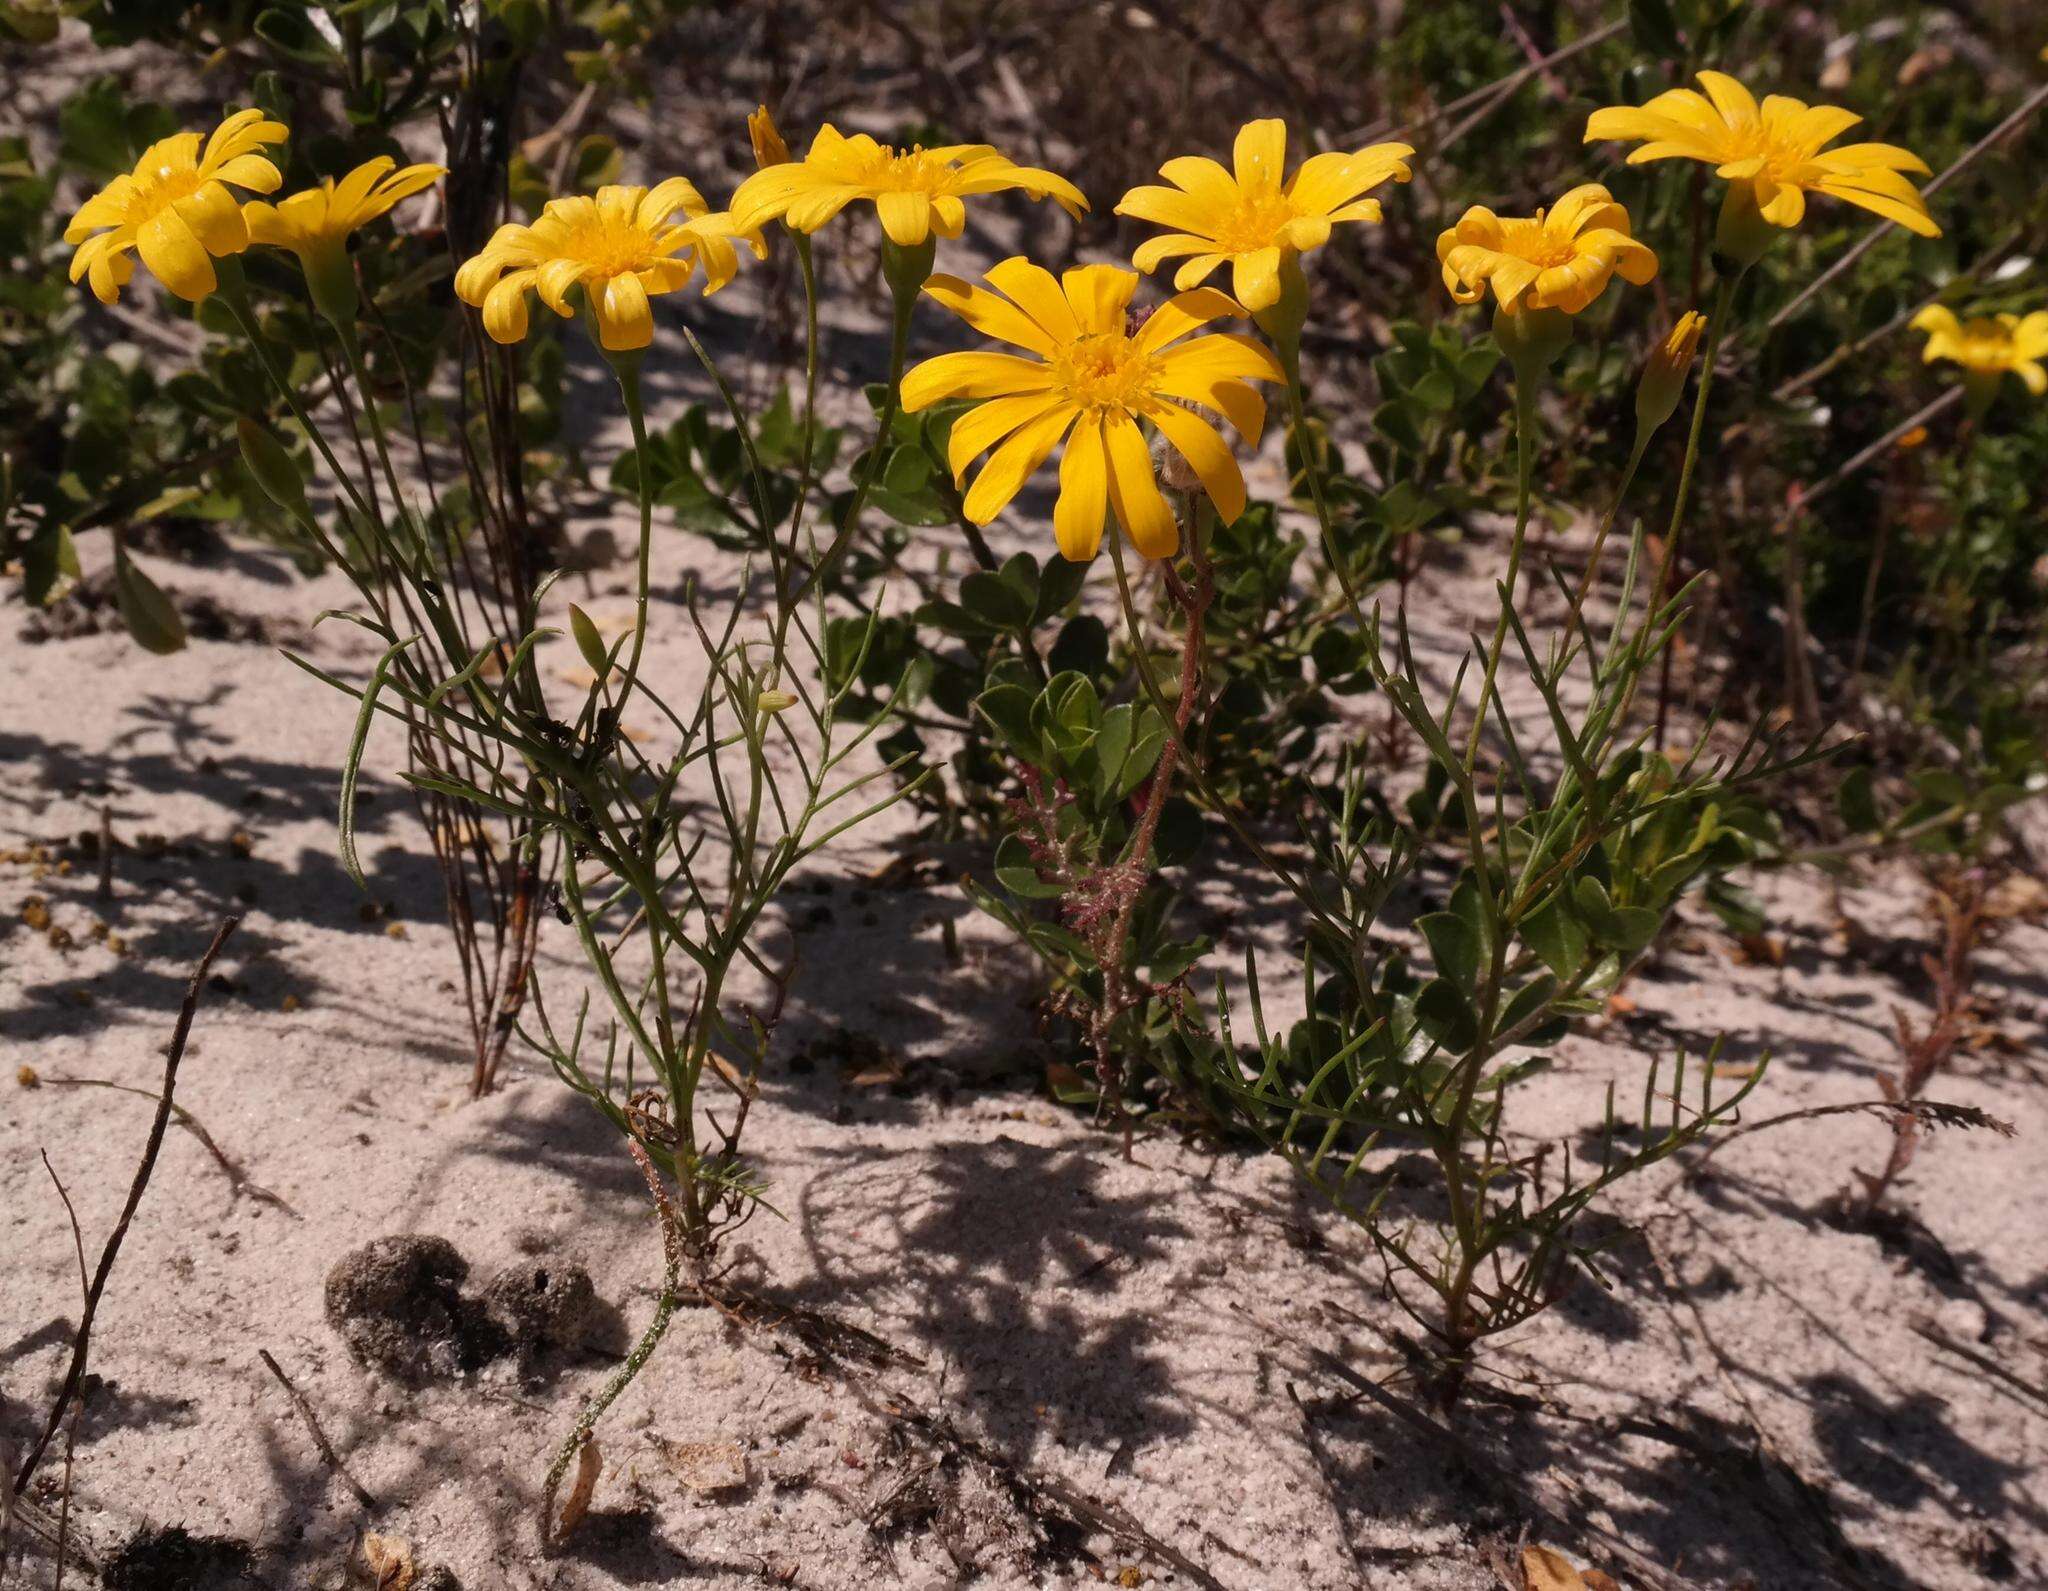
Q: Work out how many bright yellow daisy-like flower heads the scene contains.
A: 9